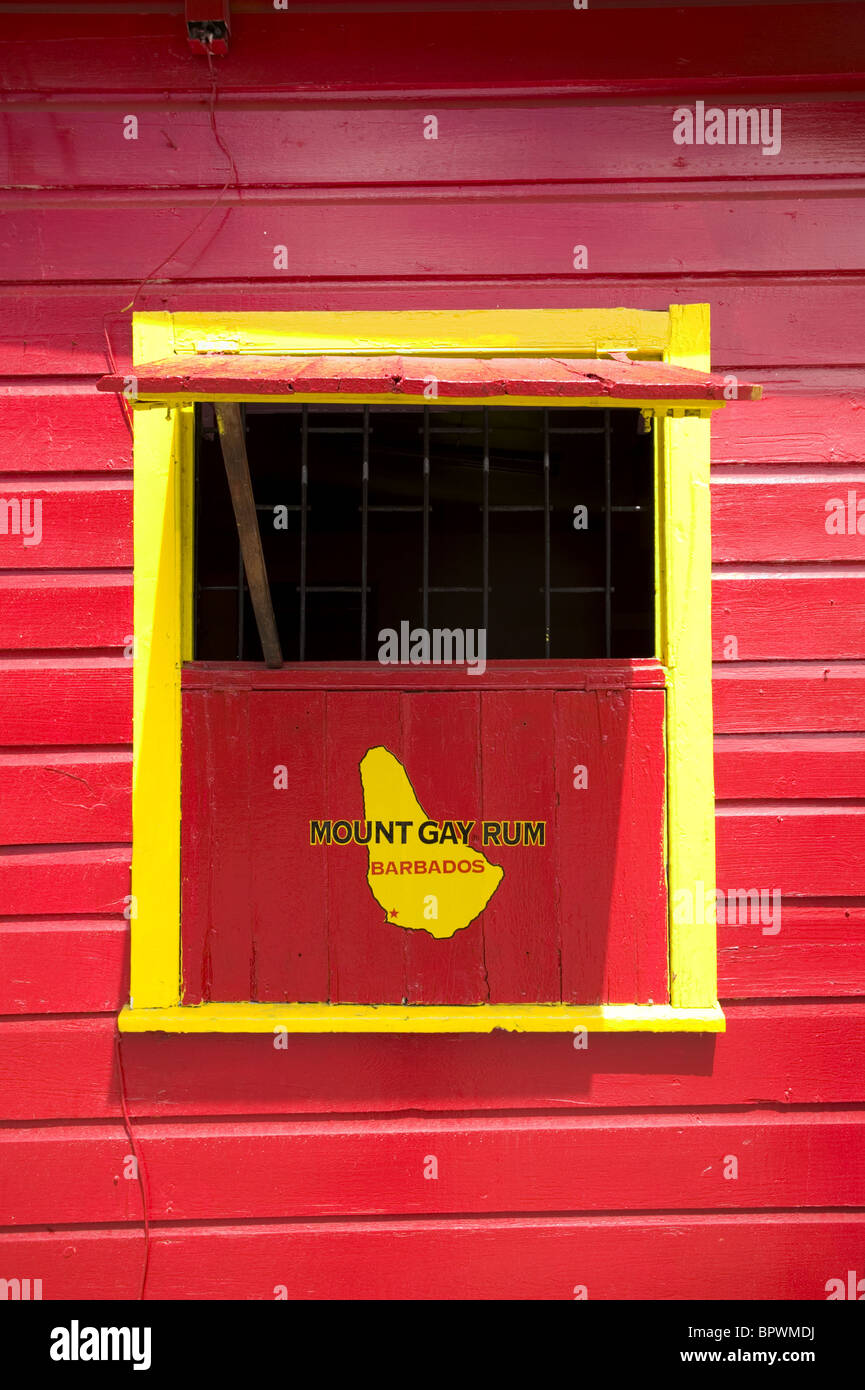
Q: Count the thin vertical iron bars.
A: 7